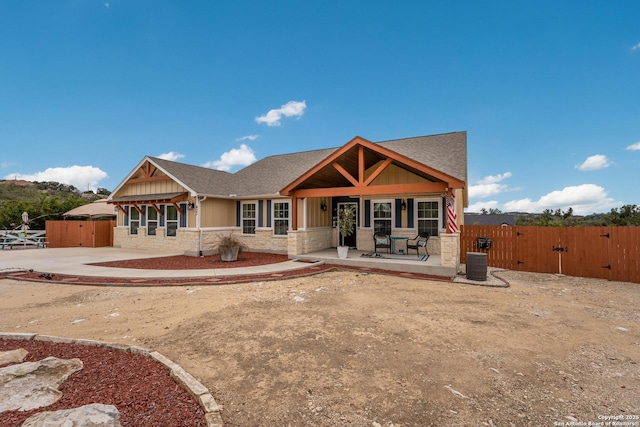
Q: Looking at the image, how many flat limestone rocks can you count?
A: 3